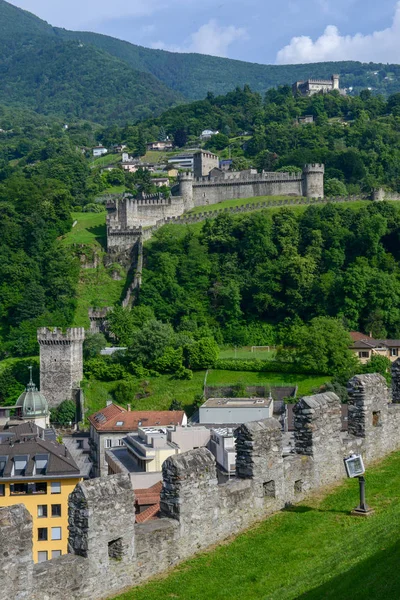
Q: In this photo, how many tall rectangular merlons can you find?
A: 7